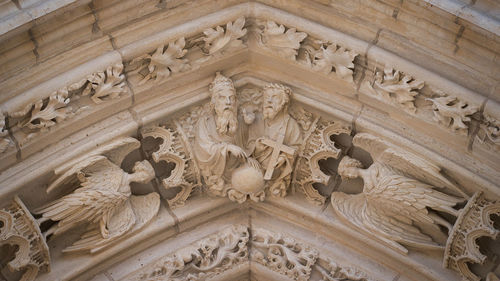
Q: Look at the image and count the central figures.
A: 2